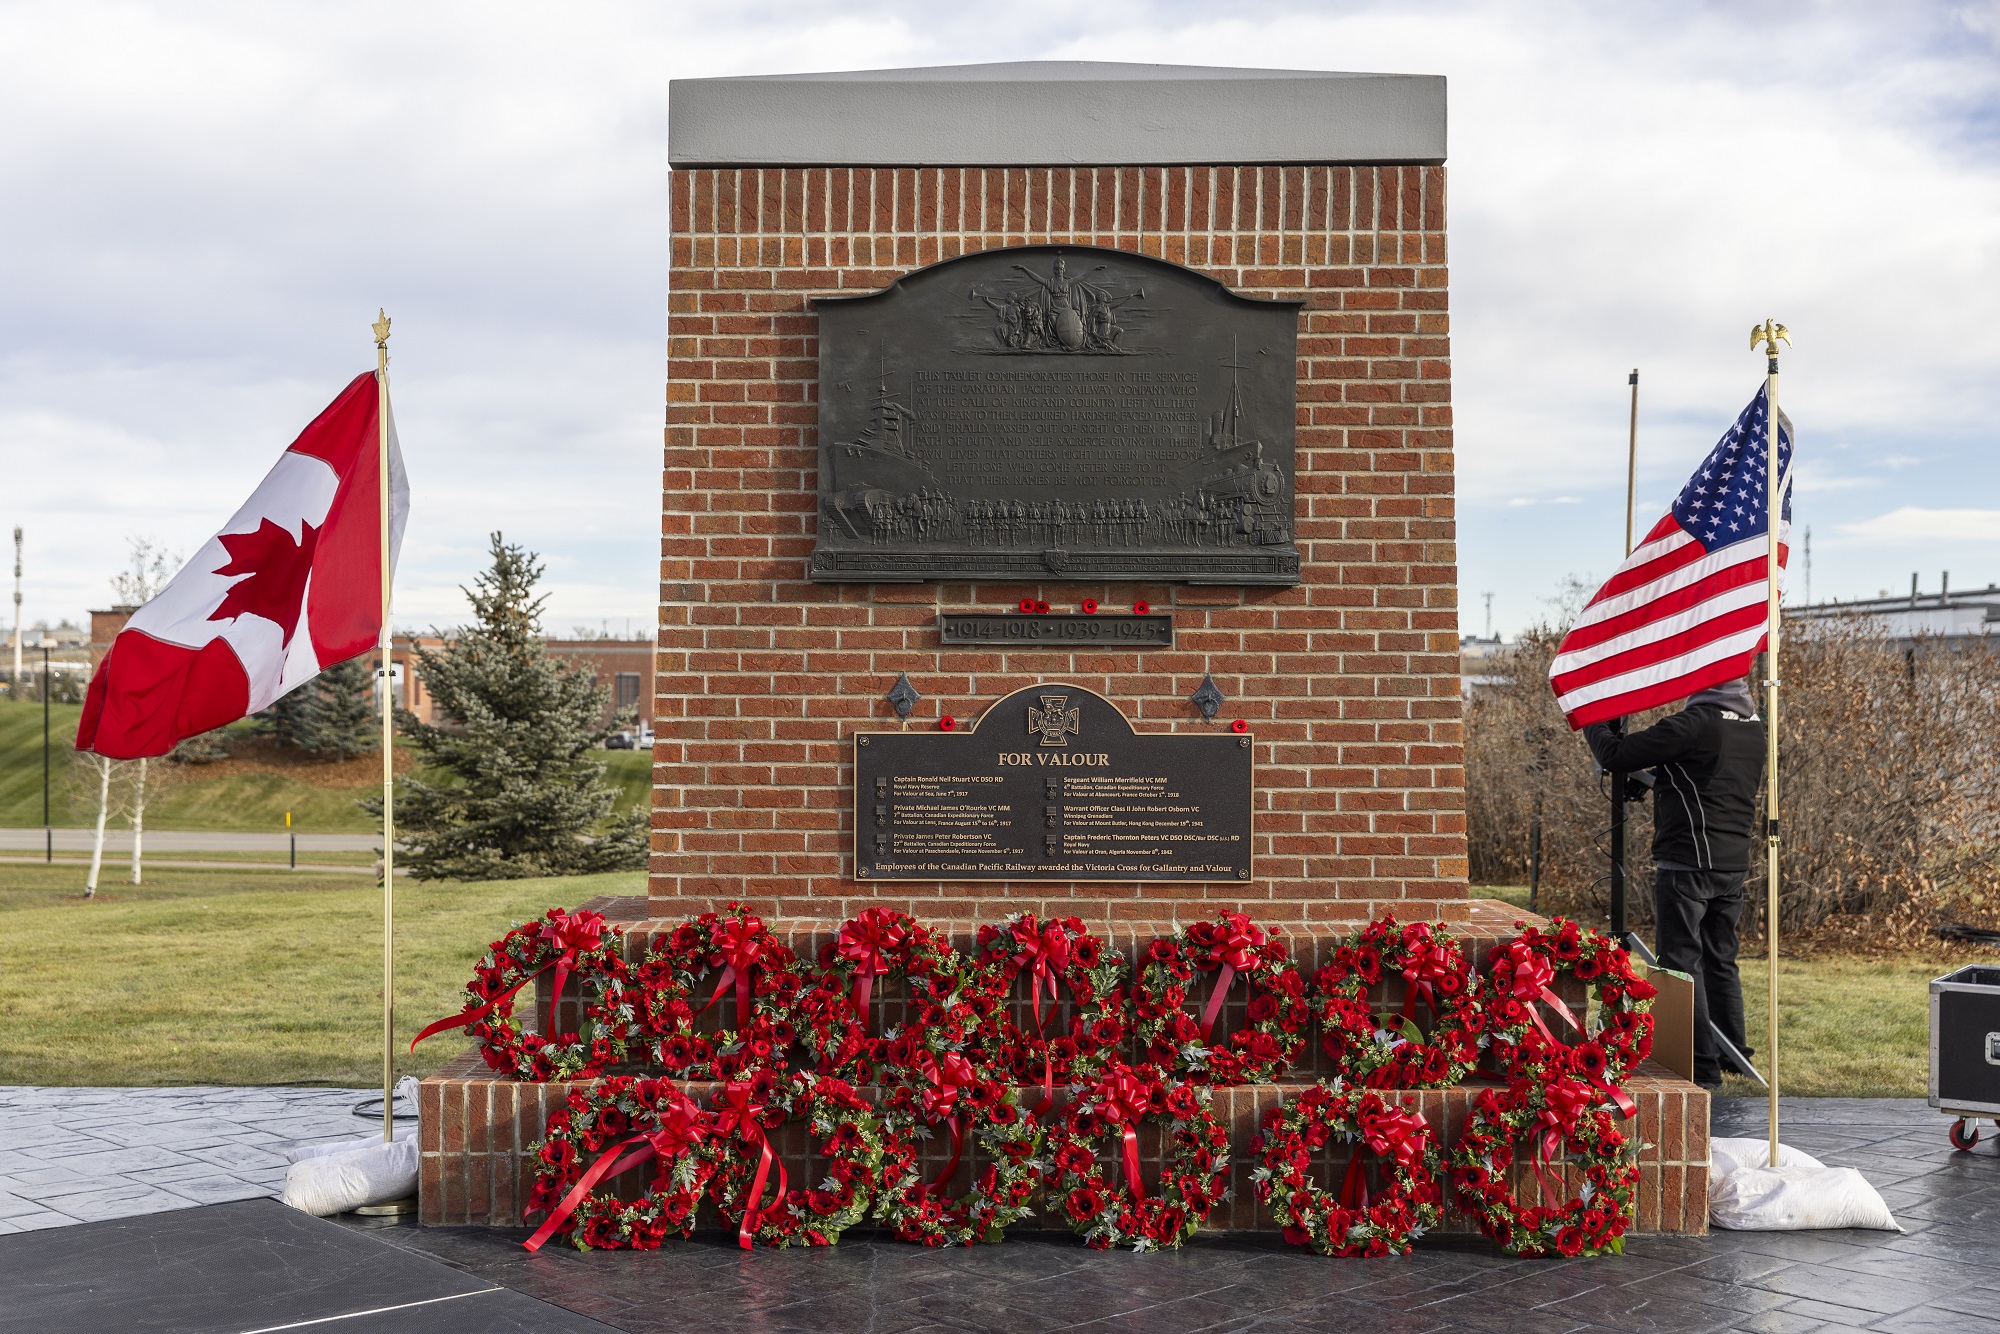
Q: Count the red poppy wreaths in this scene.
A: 13